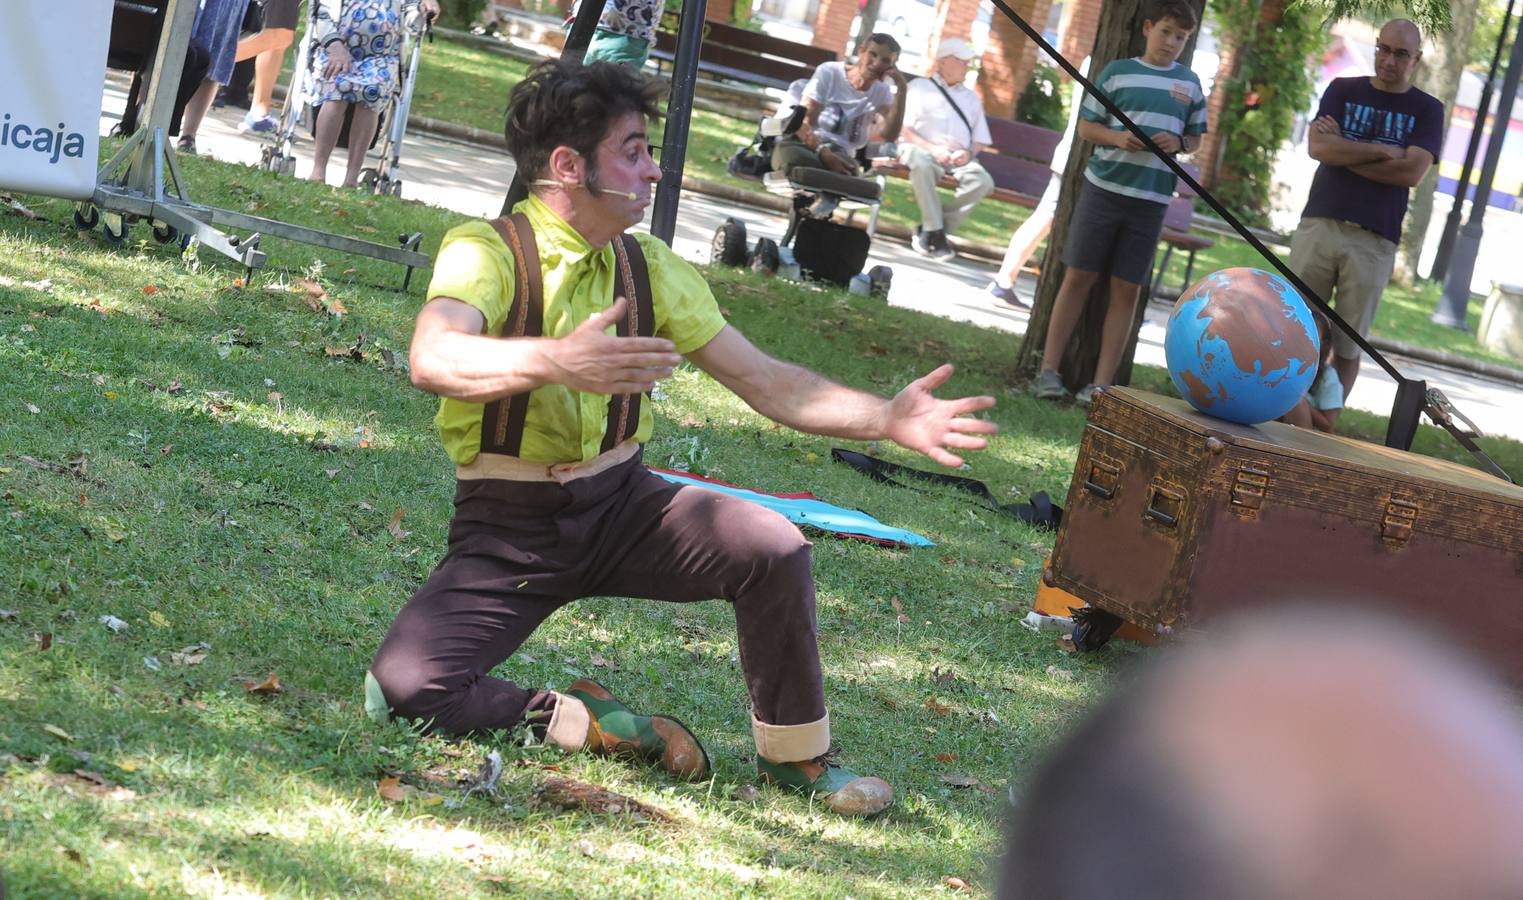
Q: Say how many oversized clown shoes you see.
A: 2